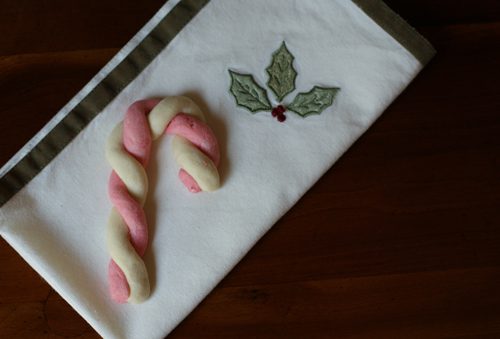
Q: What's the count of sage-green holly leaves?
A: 3